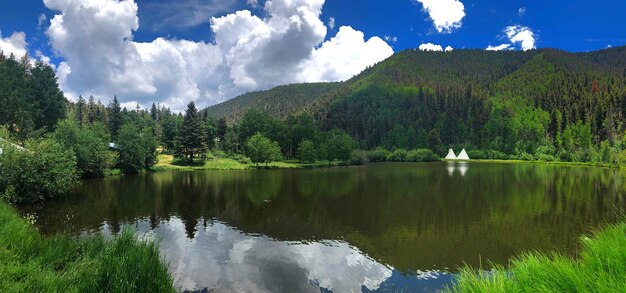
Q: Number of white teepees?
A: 2